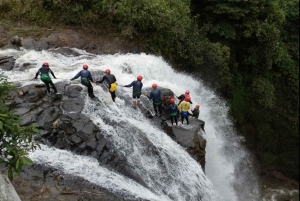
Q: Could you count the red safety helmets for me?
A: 9